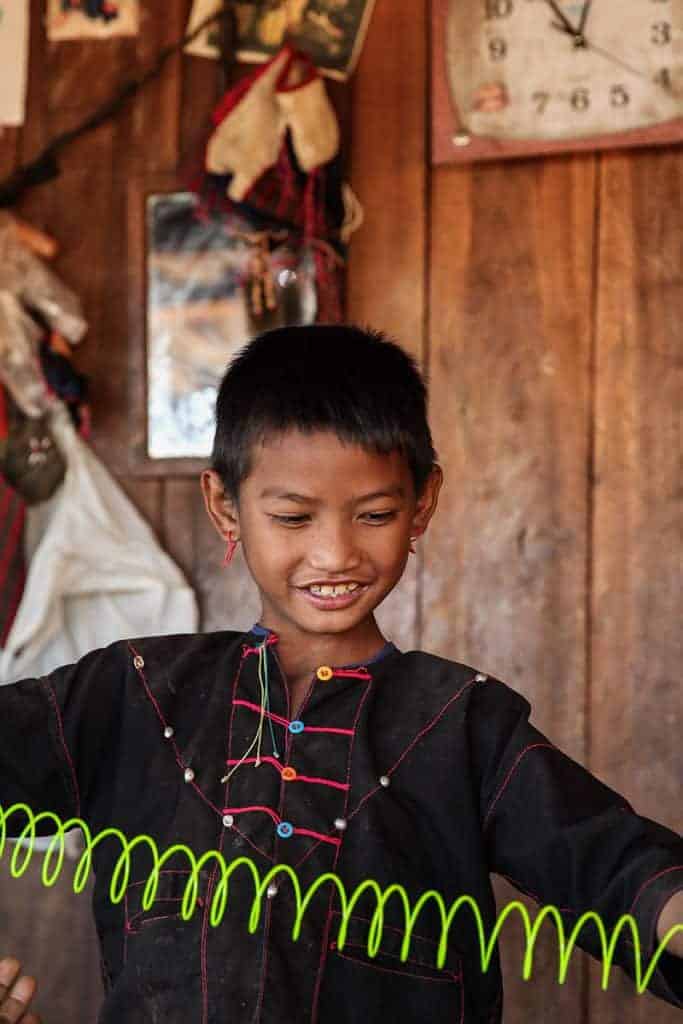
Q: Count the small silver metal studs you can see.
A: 8